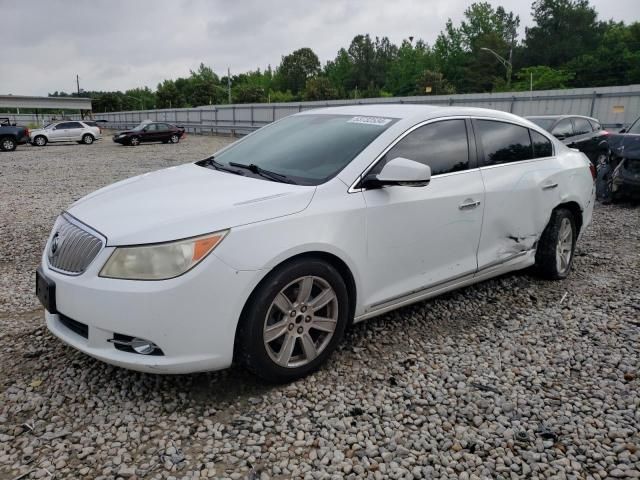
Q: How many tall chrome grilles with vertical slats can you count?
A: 1